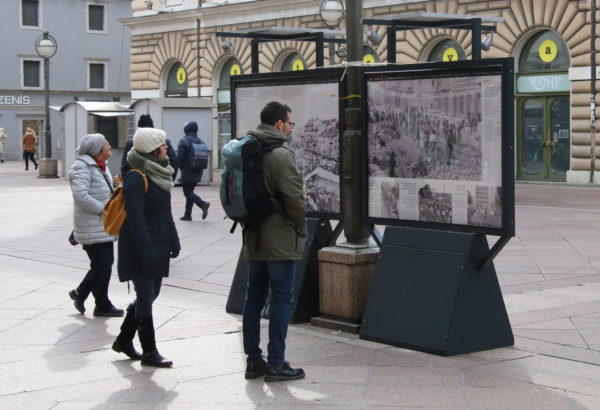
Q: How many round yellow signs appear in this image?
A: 6